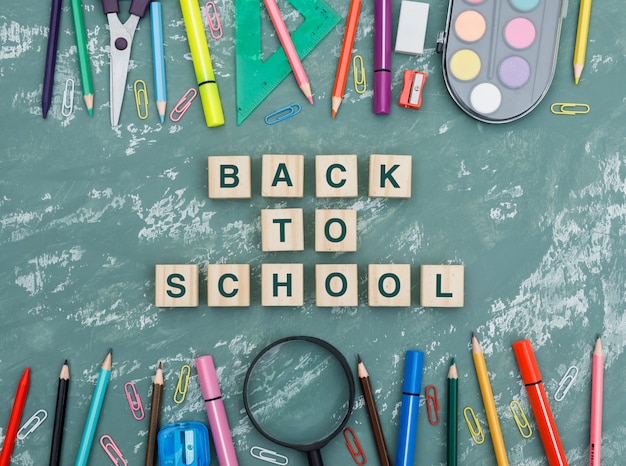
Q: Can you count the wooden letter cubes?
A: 12